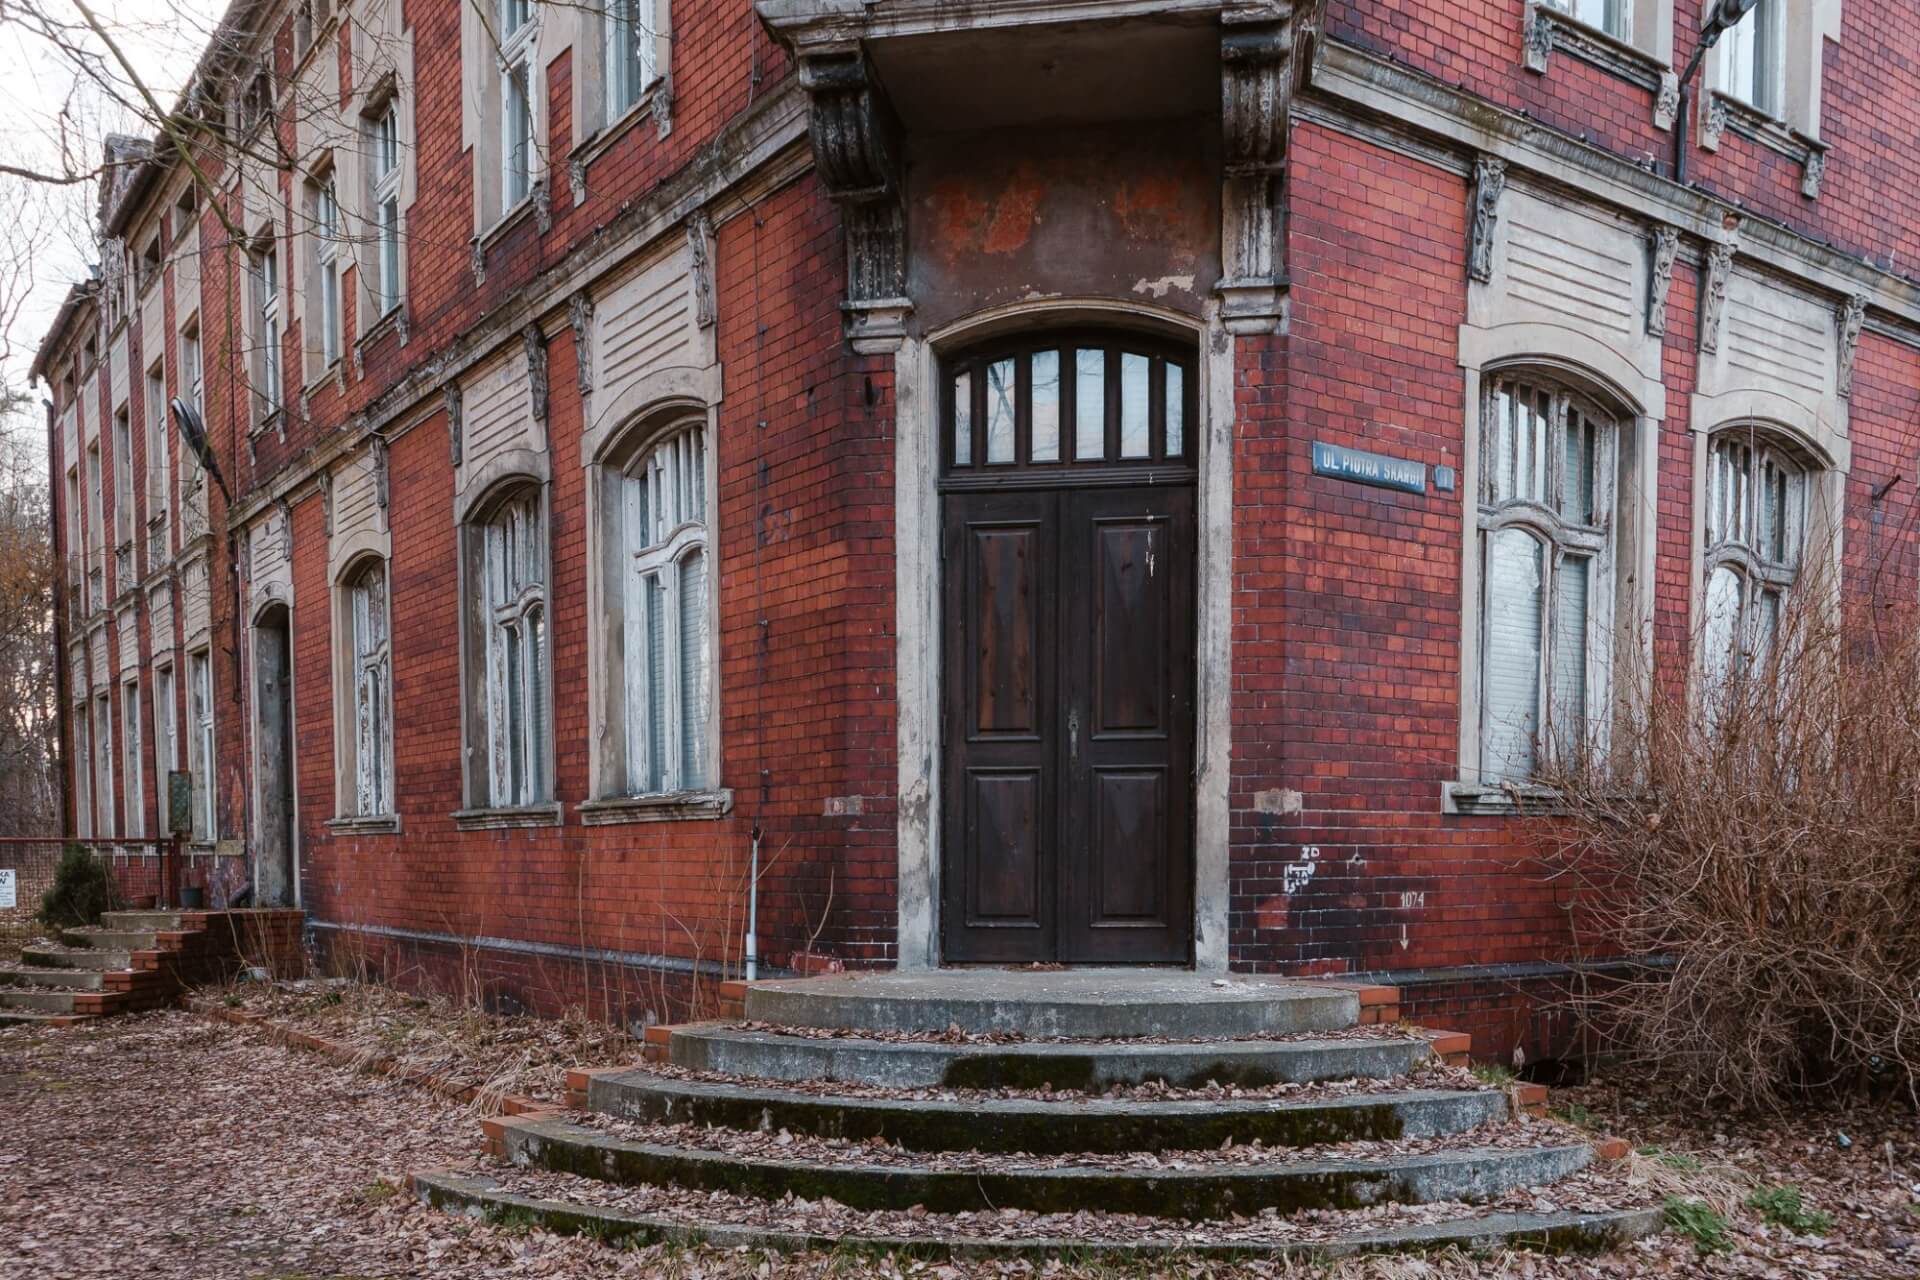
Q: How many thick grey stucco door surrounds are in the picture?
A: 2